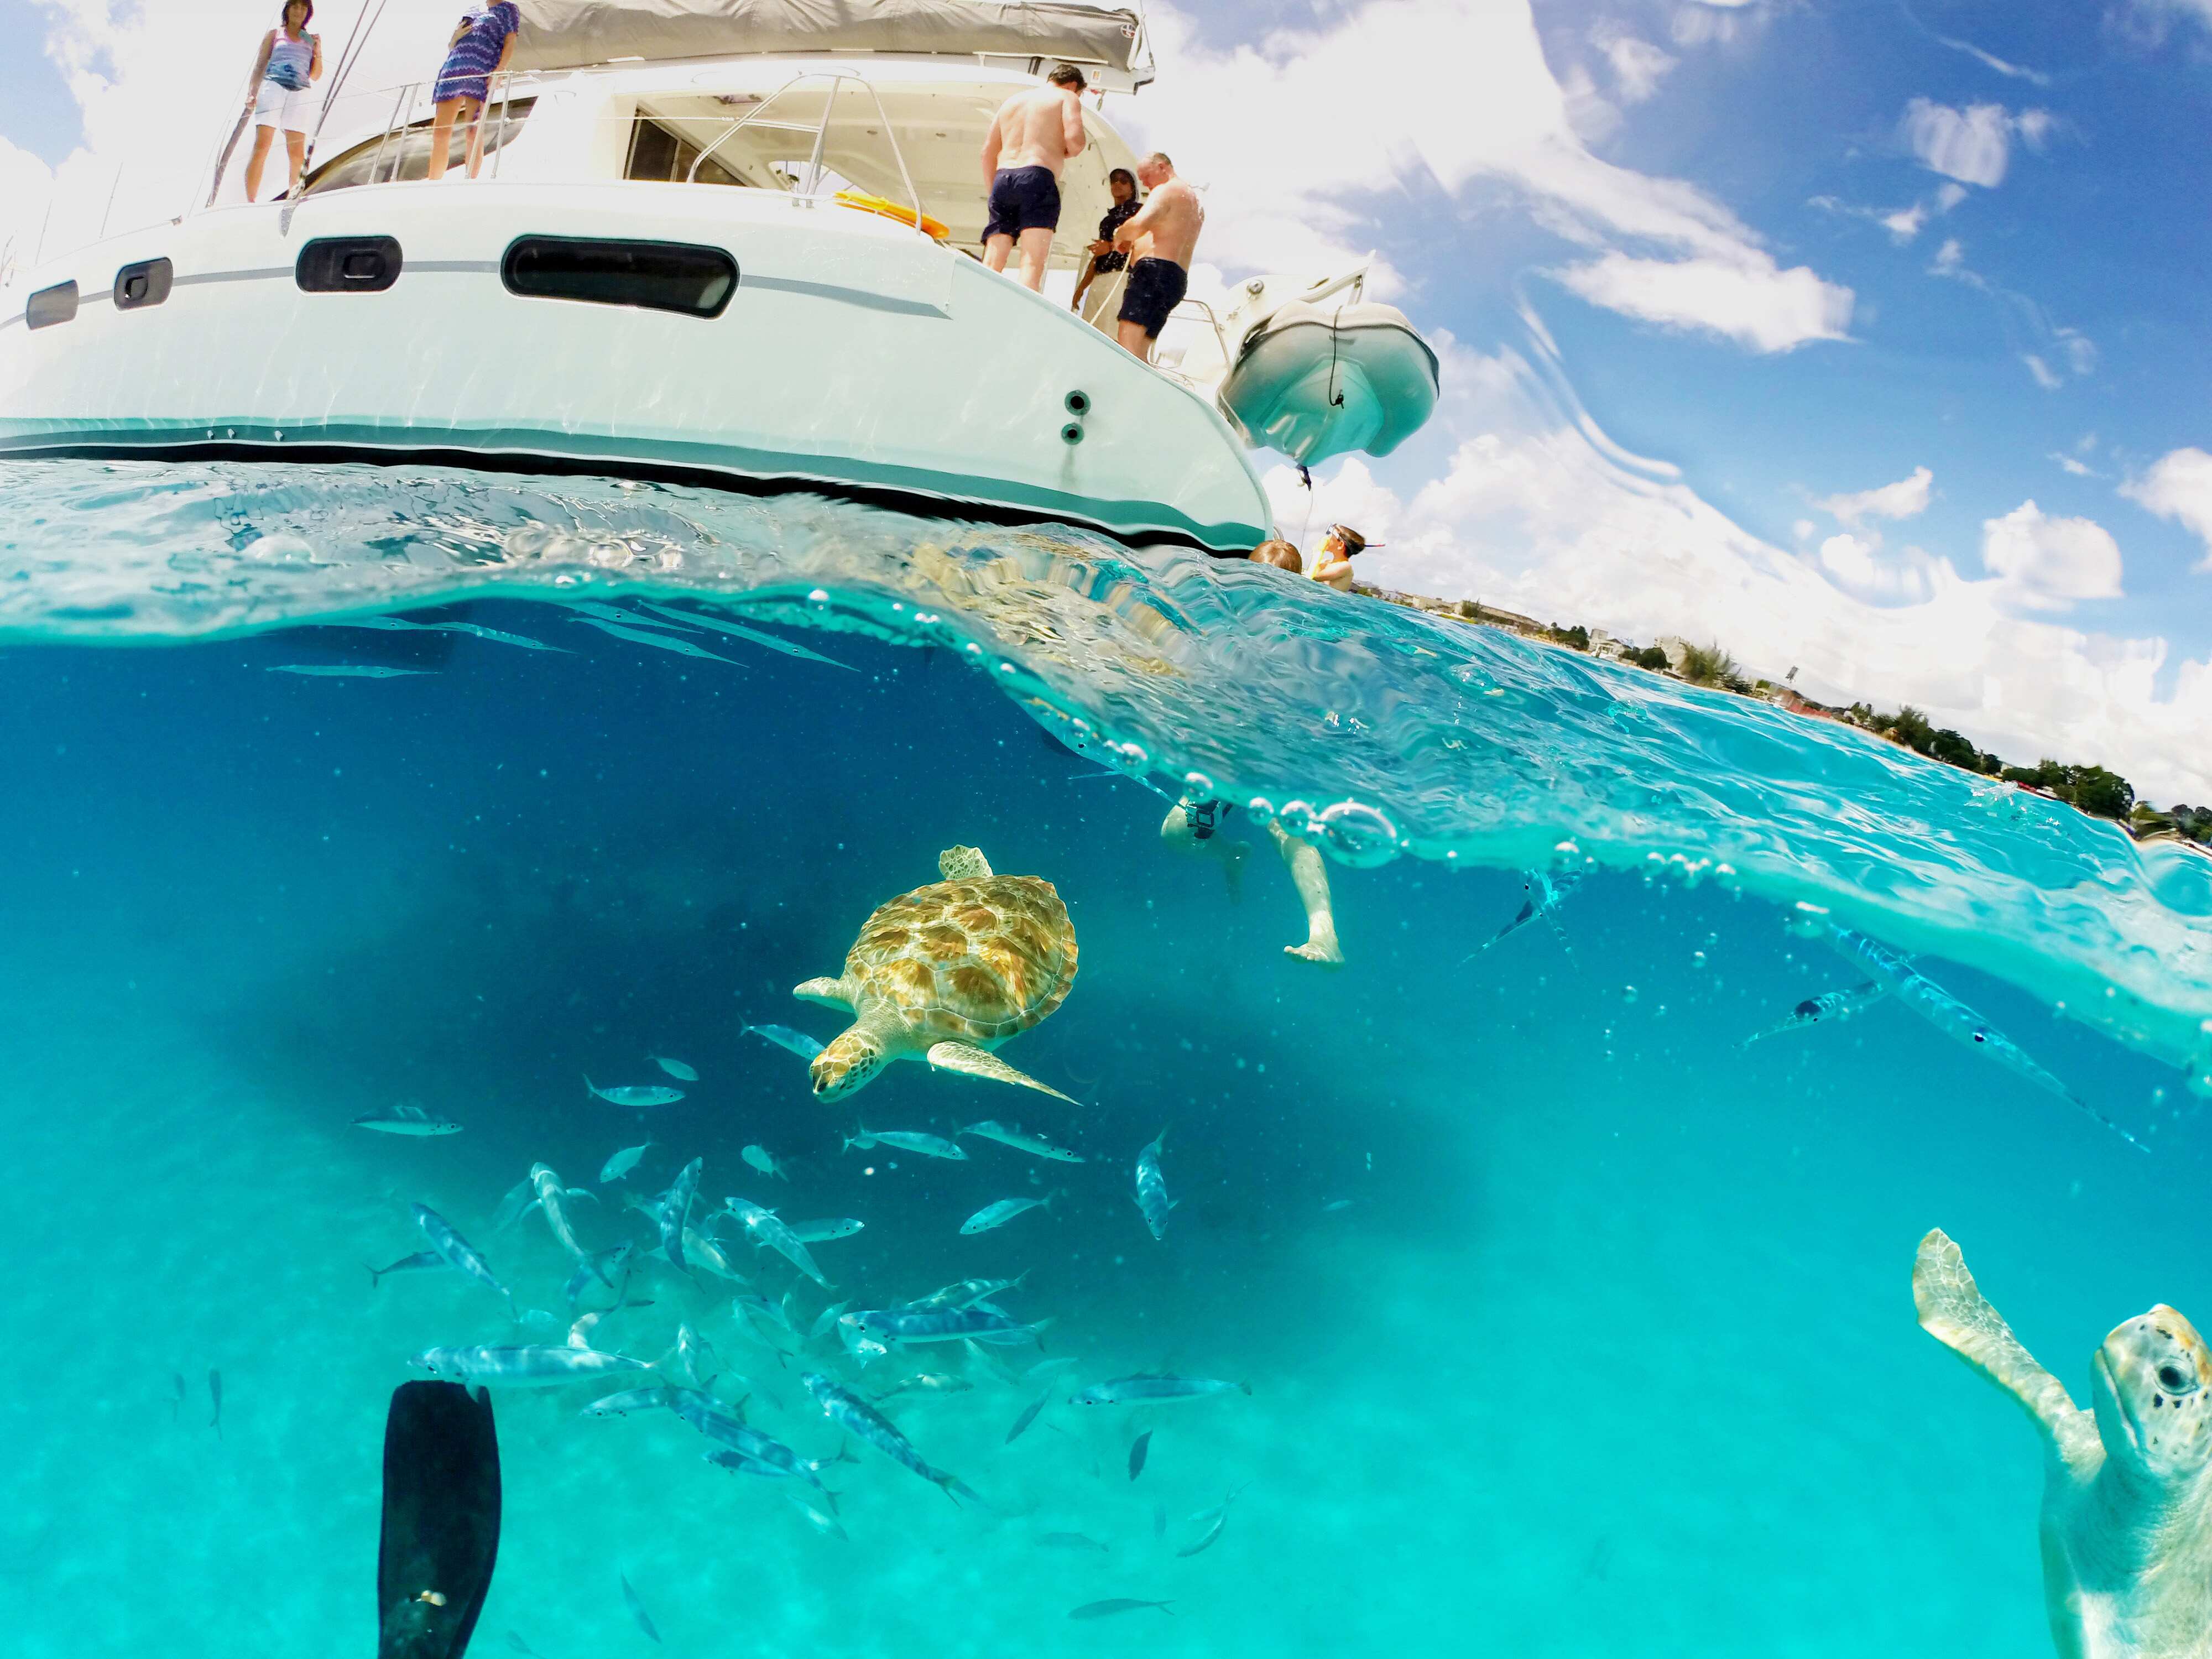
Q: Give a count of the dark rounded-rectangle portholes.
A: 4